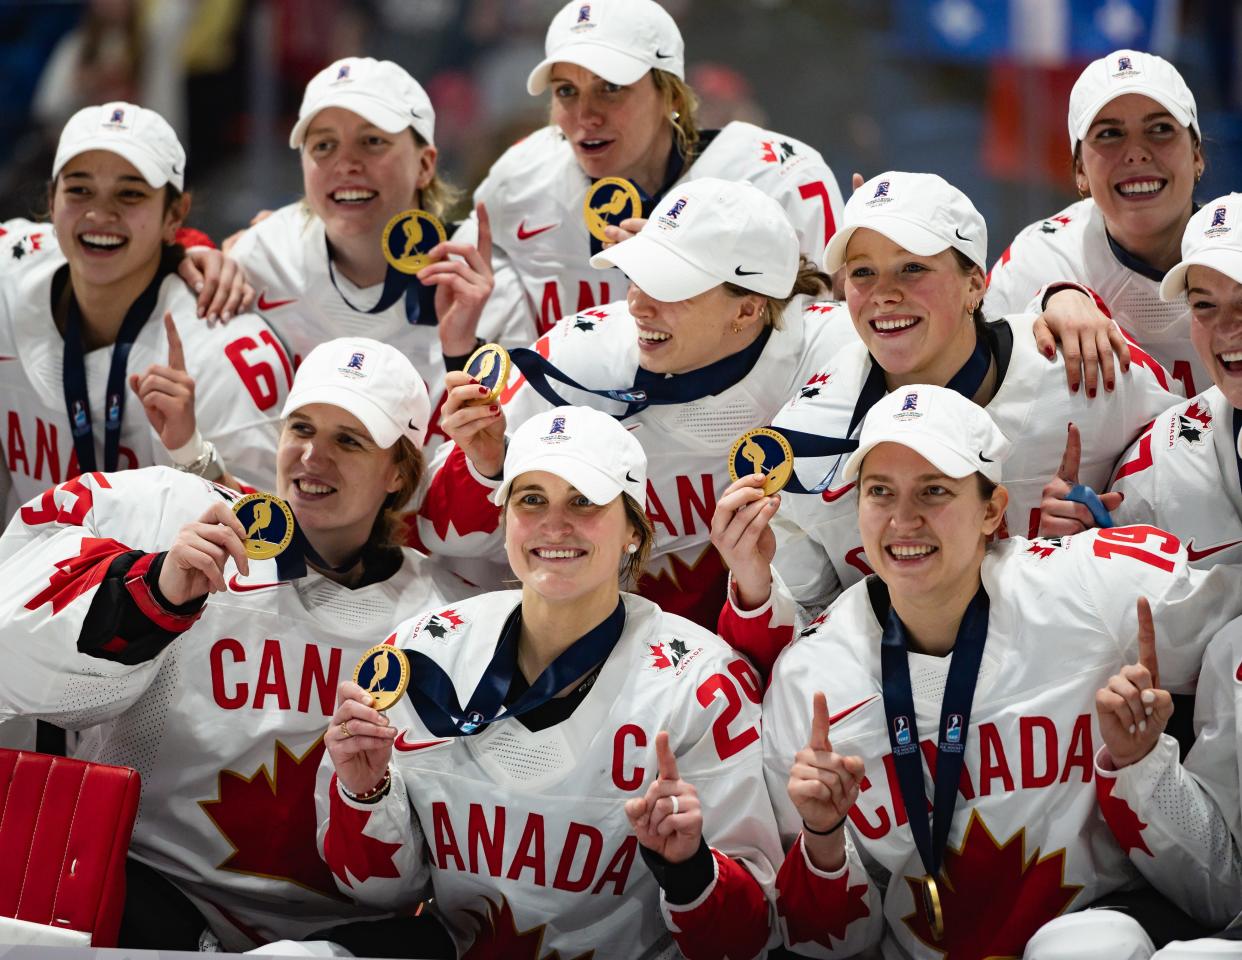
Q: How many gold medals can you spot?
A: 7